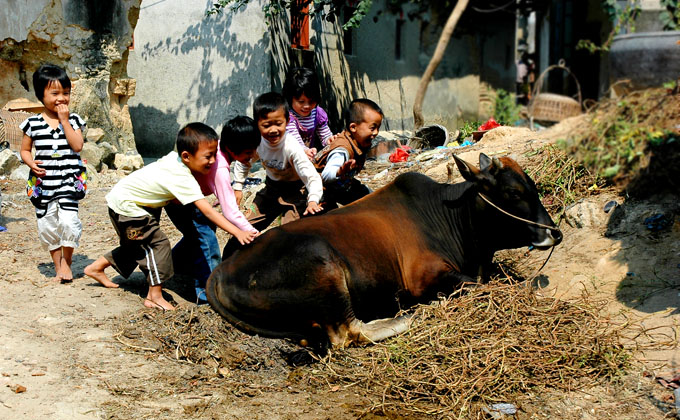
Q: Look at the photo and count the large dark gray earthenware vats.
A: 1